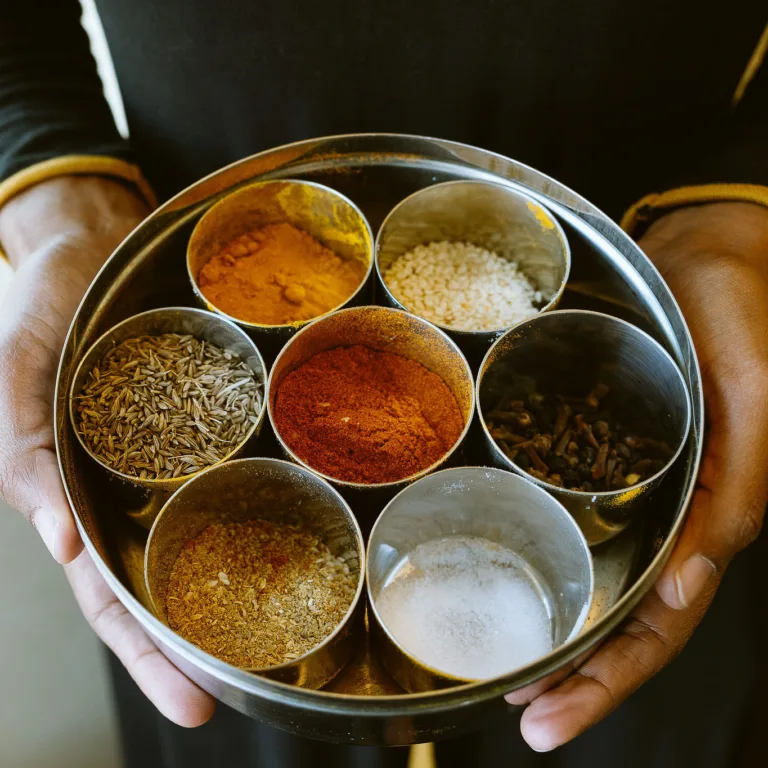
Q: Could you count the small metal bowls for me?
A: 7